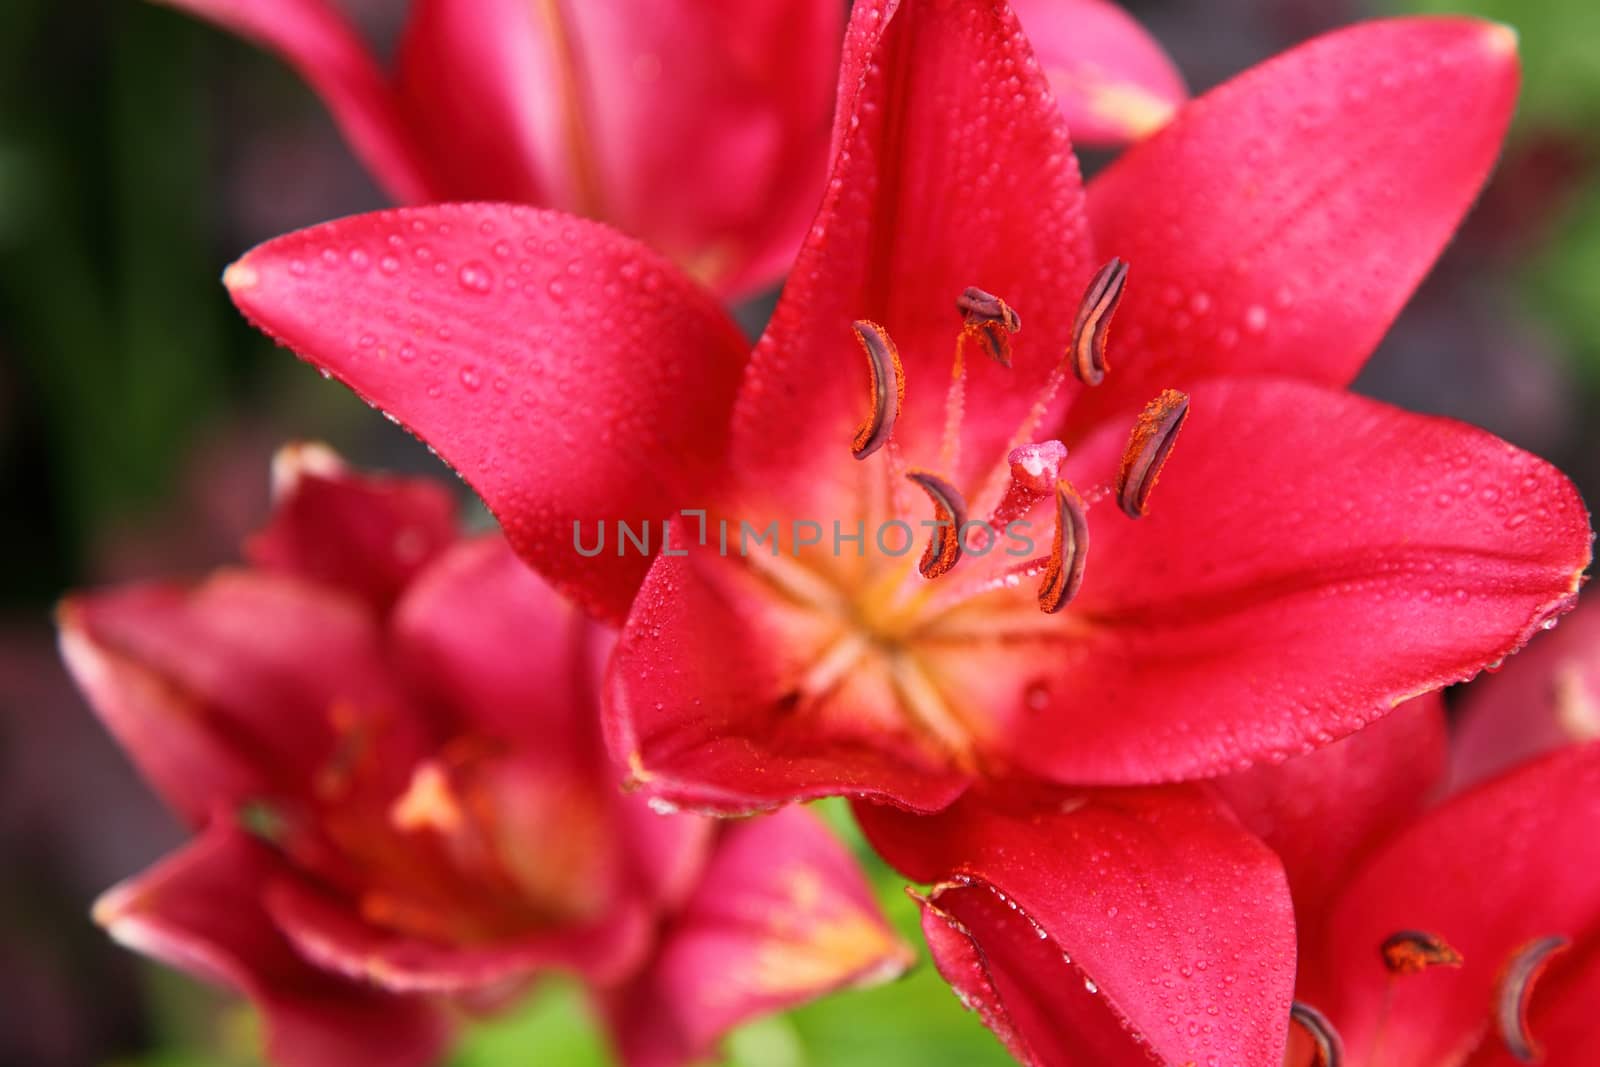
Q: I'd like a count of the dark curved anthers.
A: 9